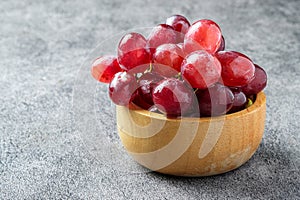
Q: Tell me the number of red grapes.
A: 15